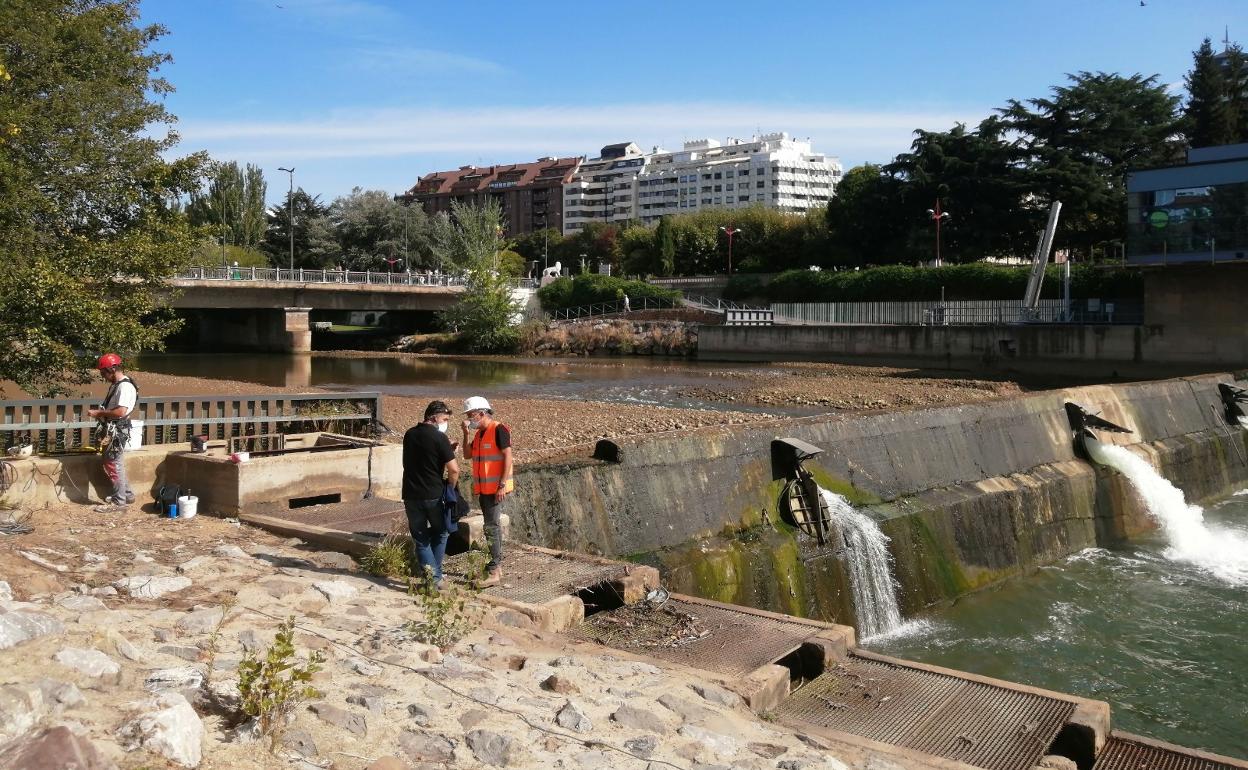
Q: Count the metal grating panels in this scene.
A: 5